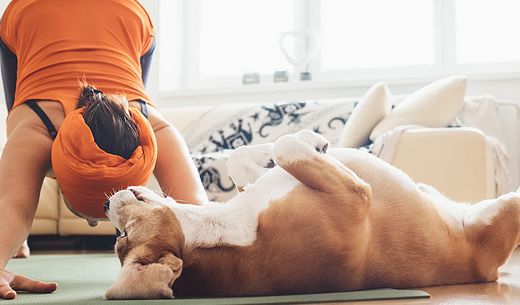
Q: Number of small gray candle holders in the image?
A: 3